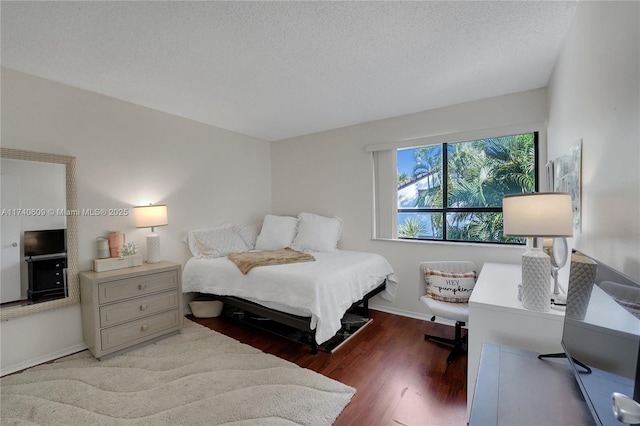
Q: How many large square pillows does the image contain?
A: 2